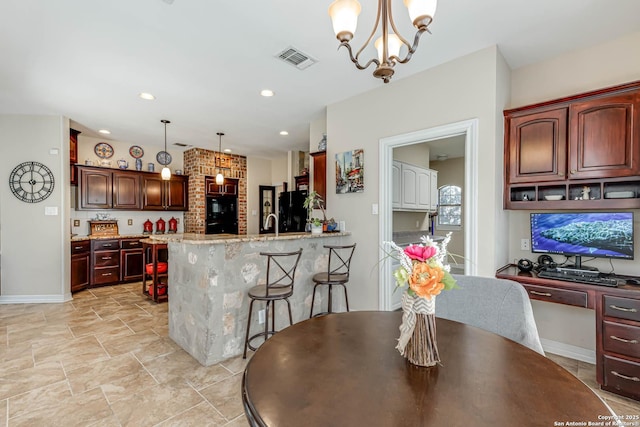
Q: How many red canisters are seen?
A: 3